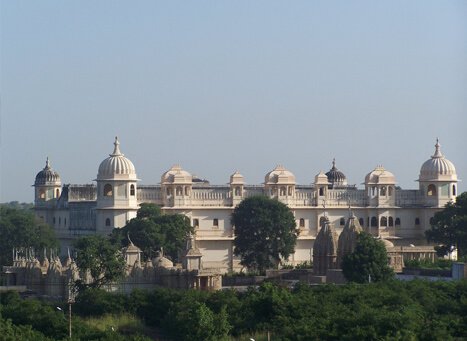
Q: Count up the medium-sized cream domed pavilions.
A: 3